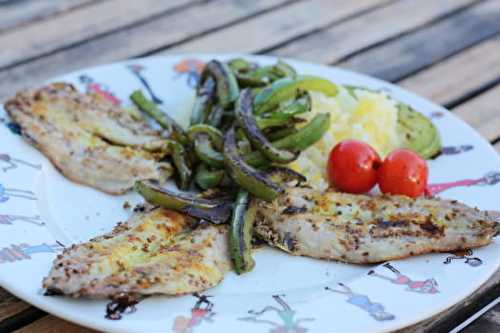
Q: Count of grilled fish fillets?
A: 3